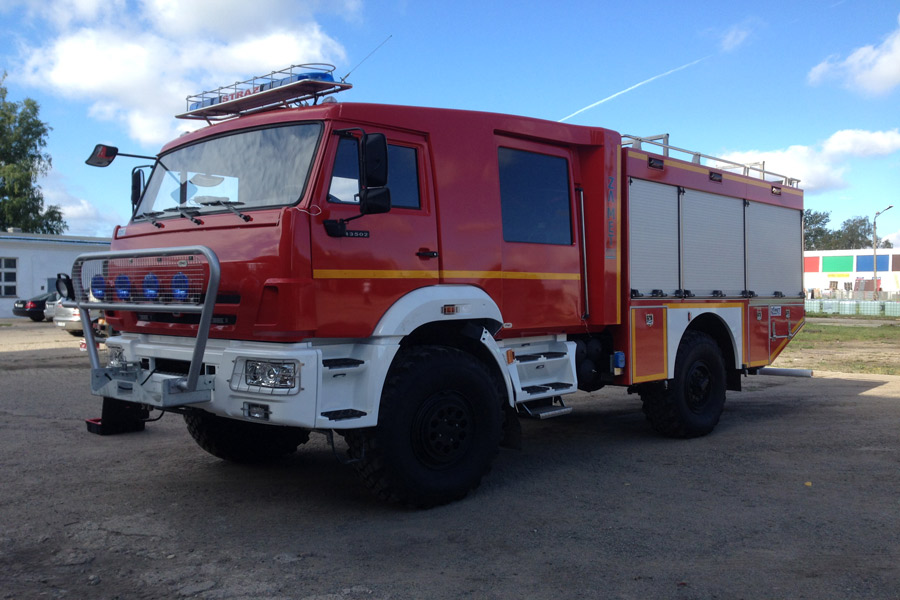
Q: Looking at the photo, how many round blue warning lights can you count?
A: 4